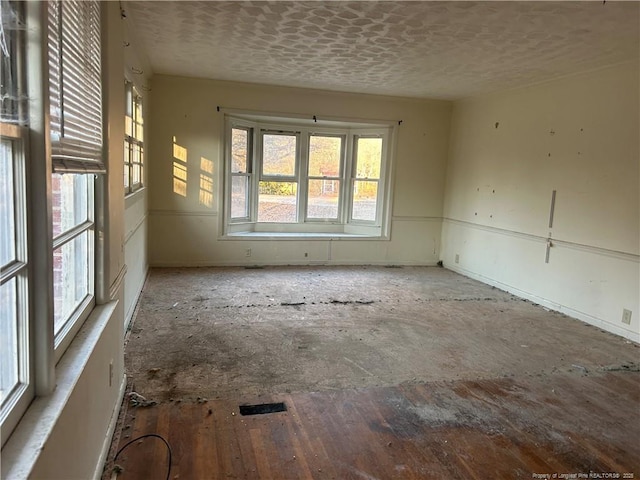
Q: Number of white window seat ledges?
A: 1